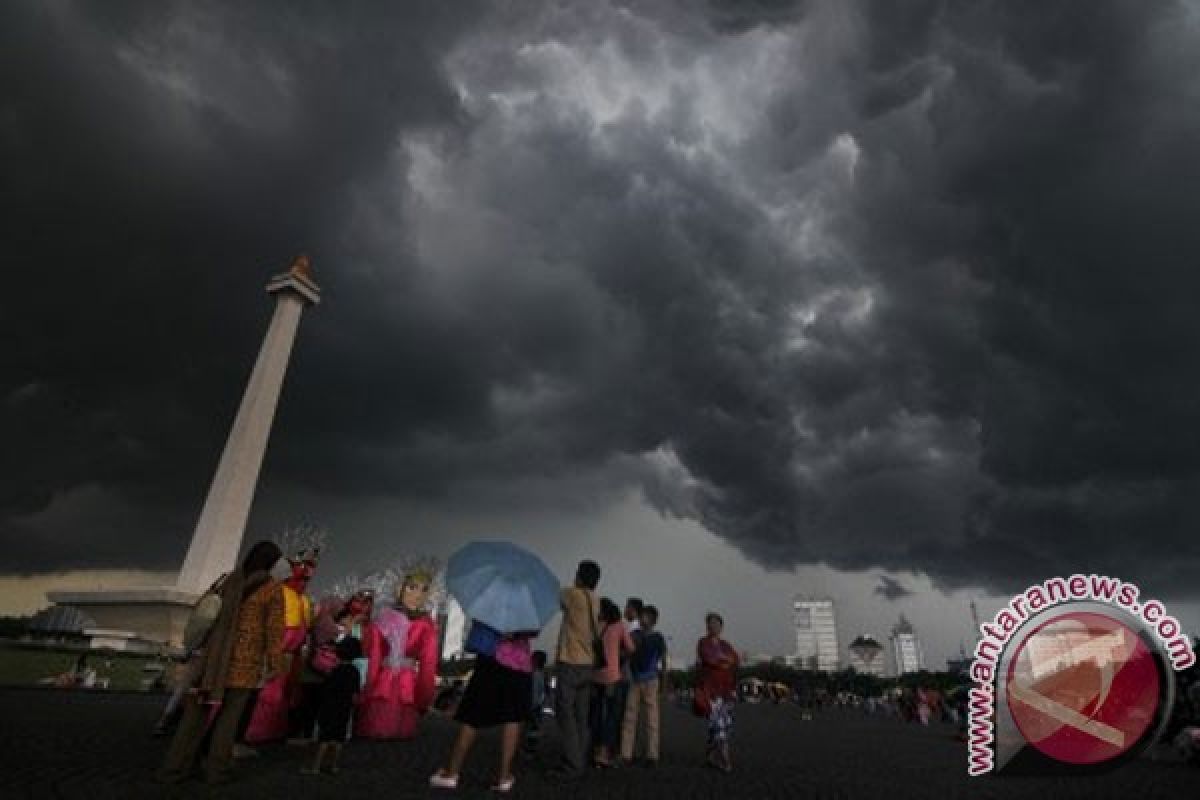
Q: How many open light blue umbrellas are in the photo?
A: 1